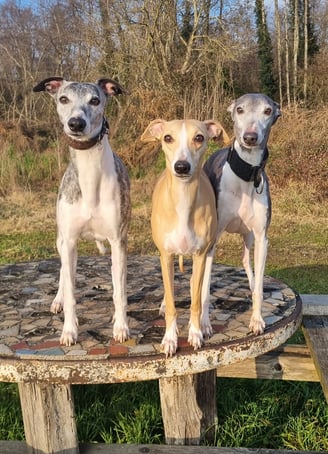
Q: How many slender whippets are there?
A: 3